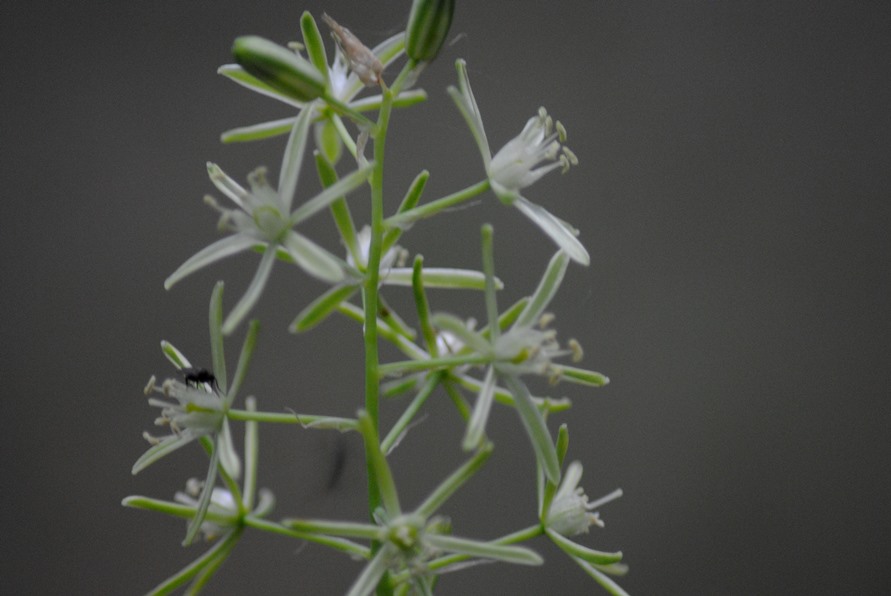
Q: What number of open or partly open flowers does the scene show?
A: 10